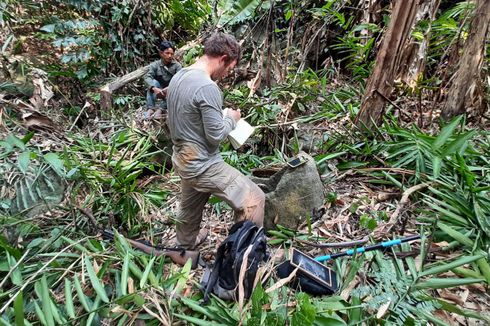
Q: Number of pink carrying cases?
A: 0